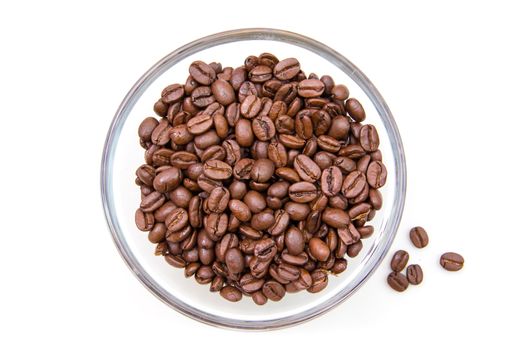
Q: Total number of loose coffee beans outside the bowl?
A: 5